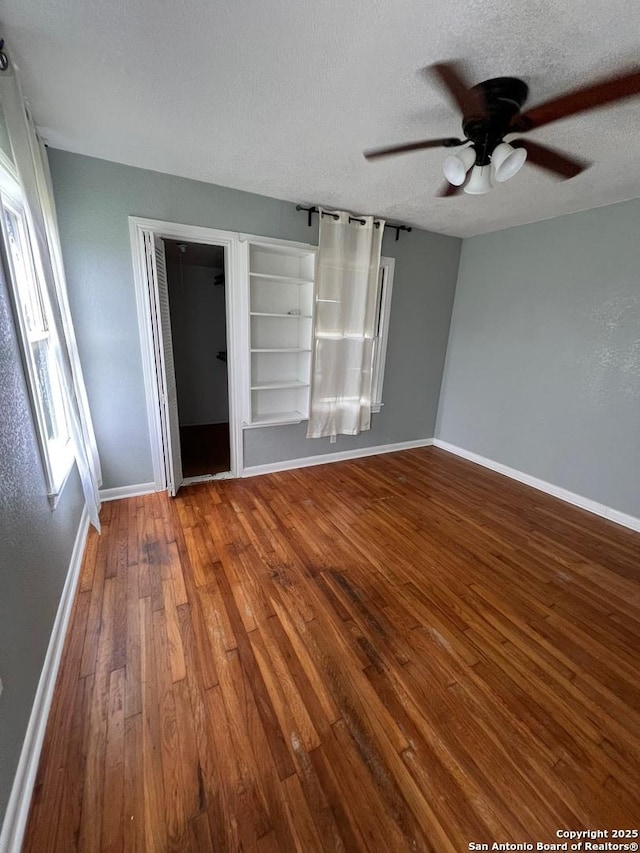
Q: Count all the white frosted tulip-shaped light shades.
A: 3